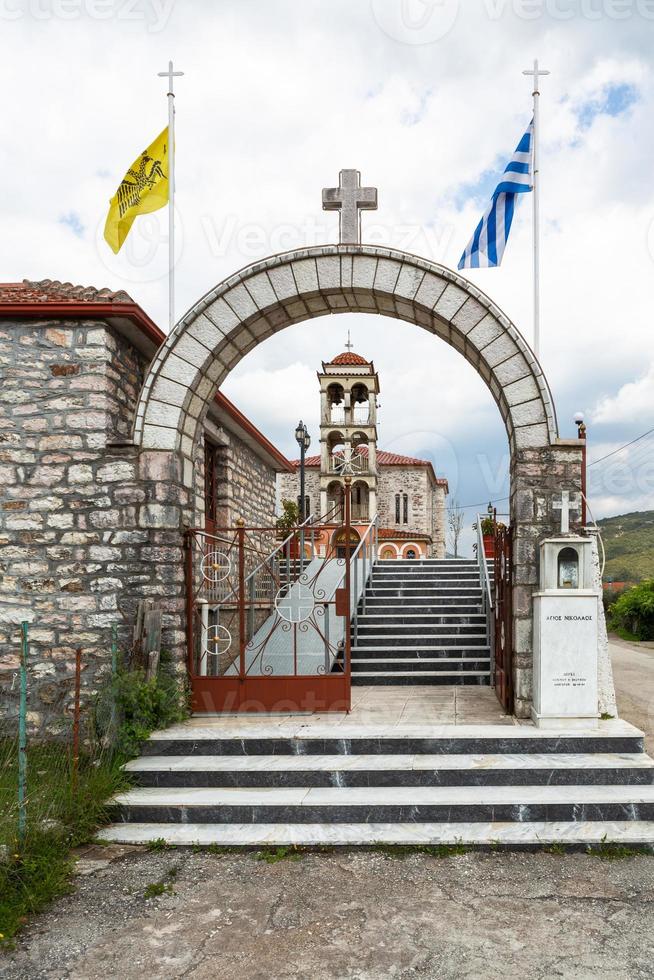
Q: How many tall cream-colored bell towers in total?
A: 1